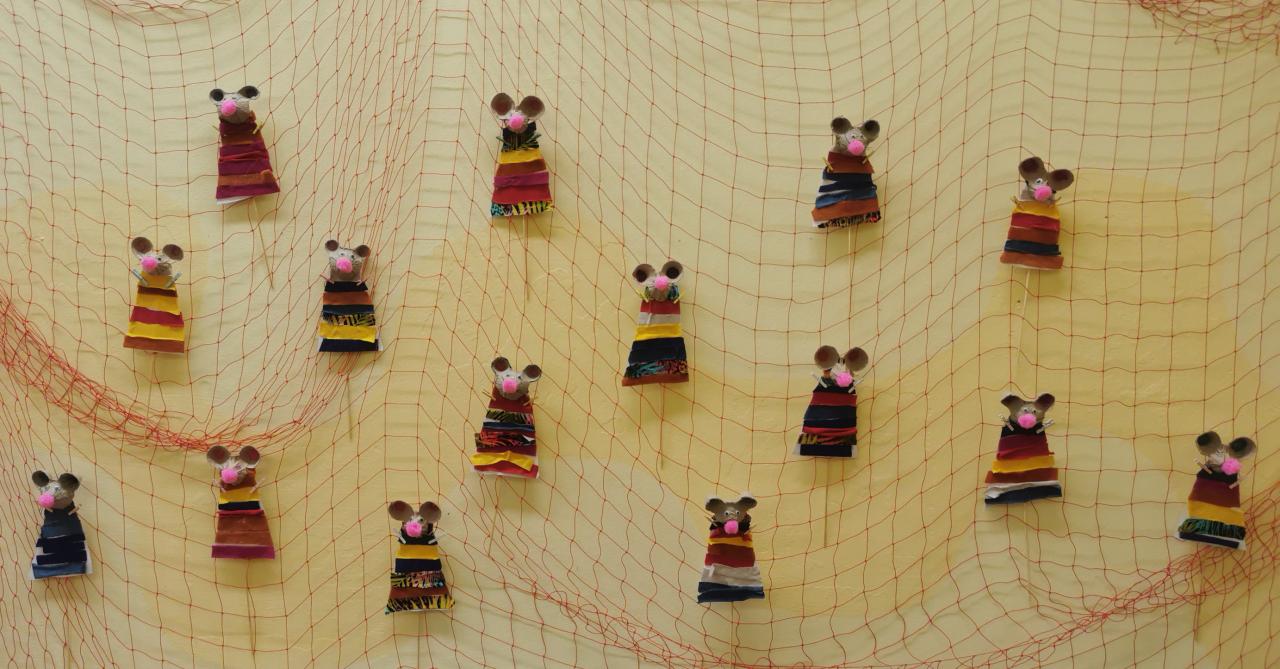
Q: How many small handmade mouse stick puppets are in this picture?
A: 15